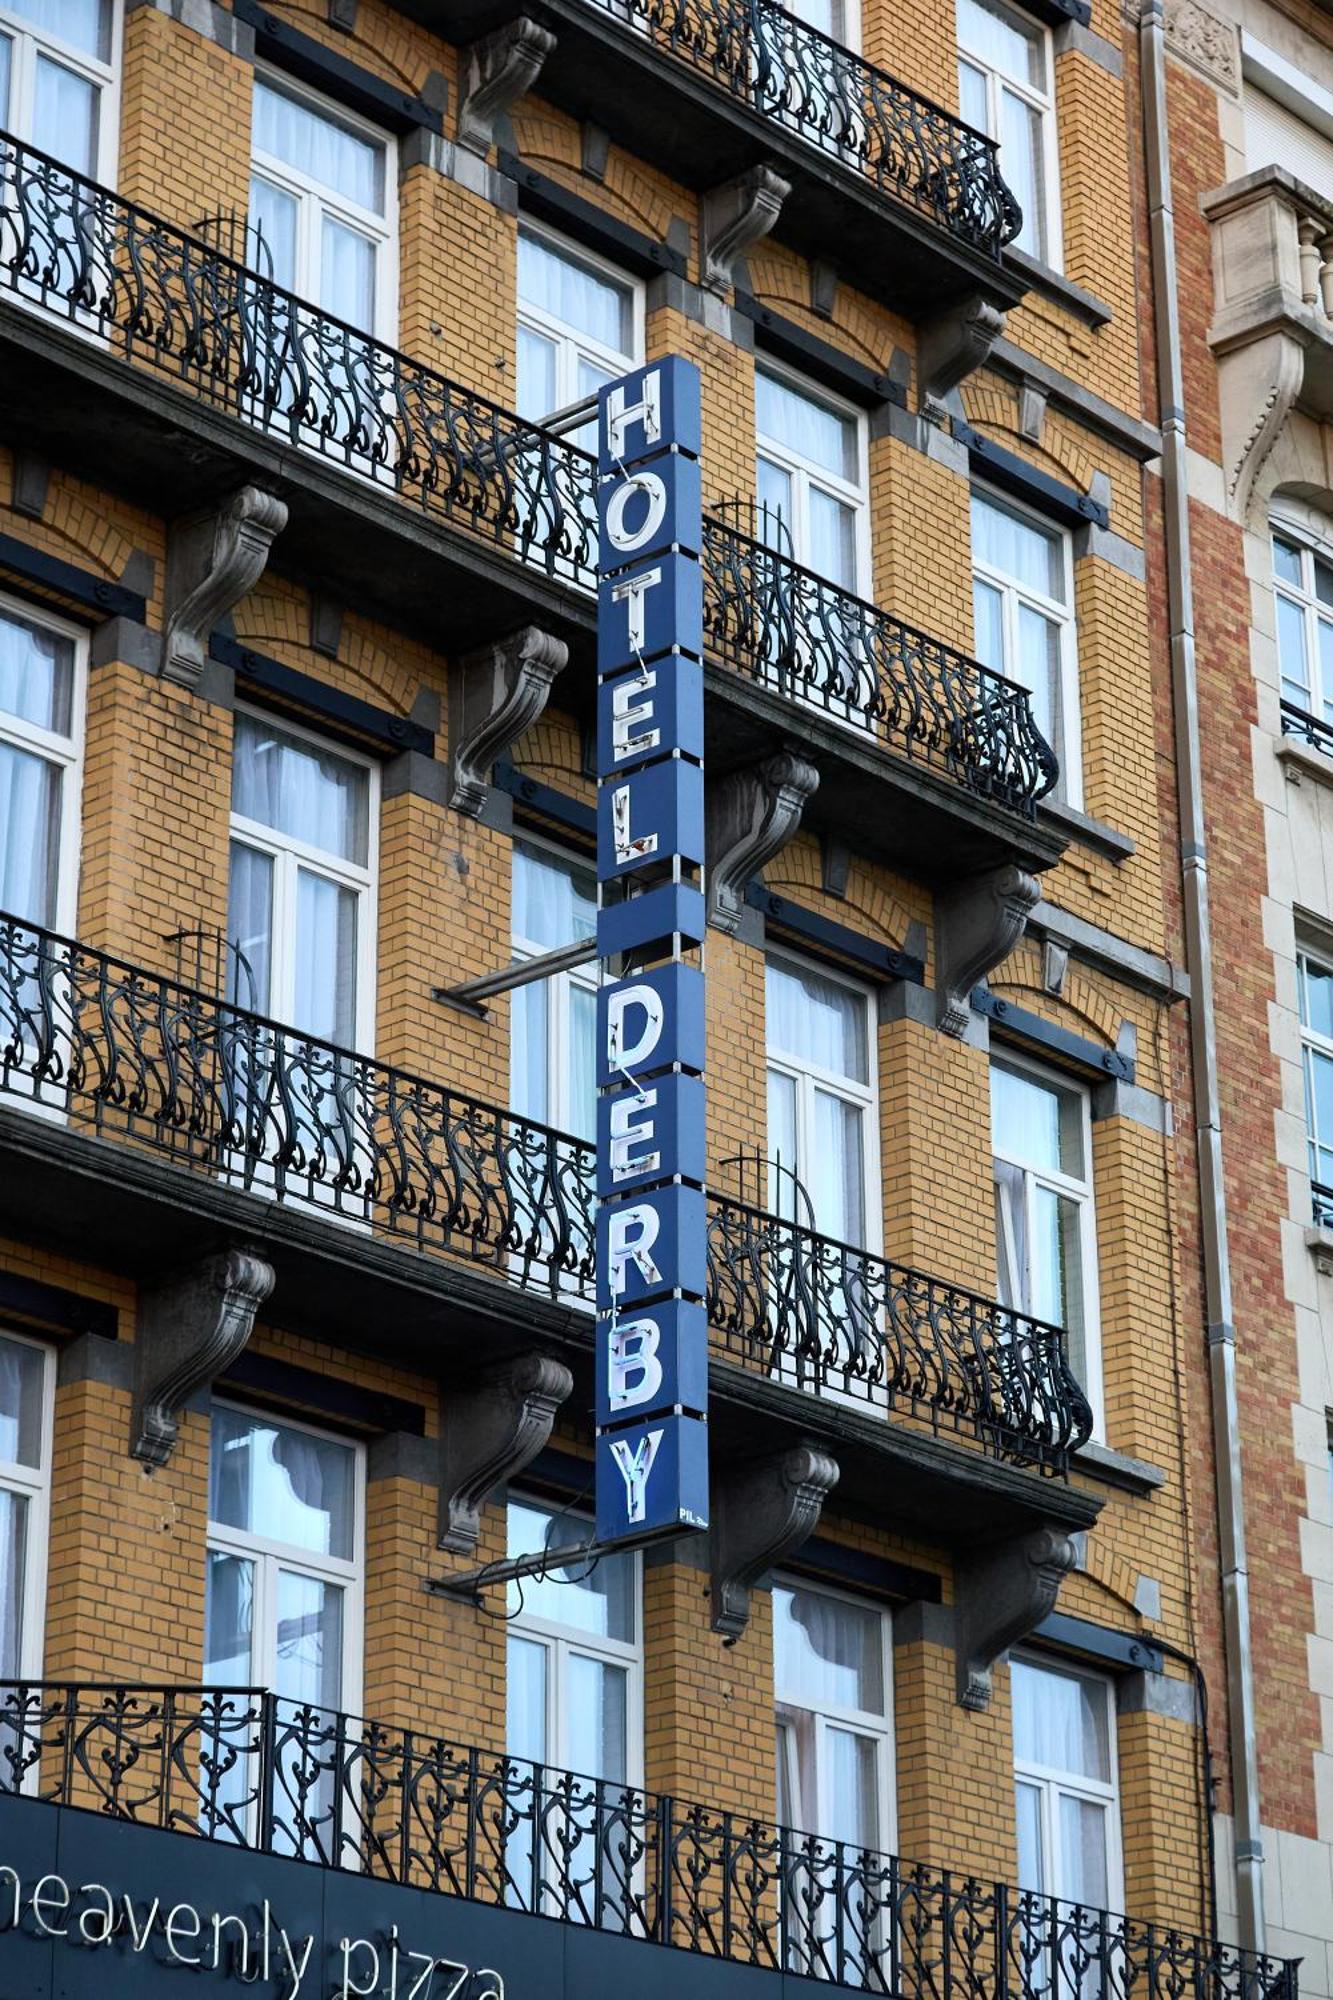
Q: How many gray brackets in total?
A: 11